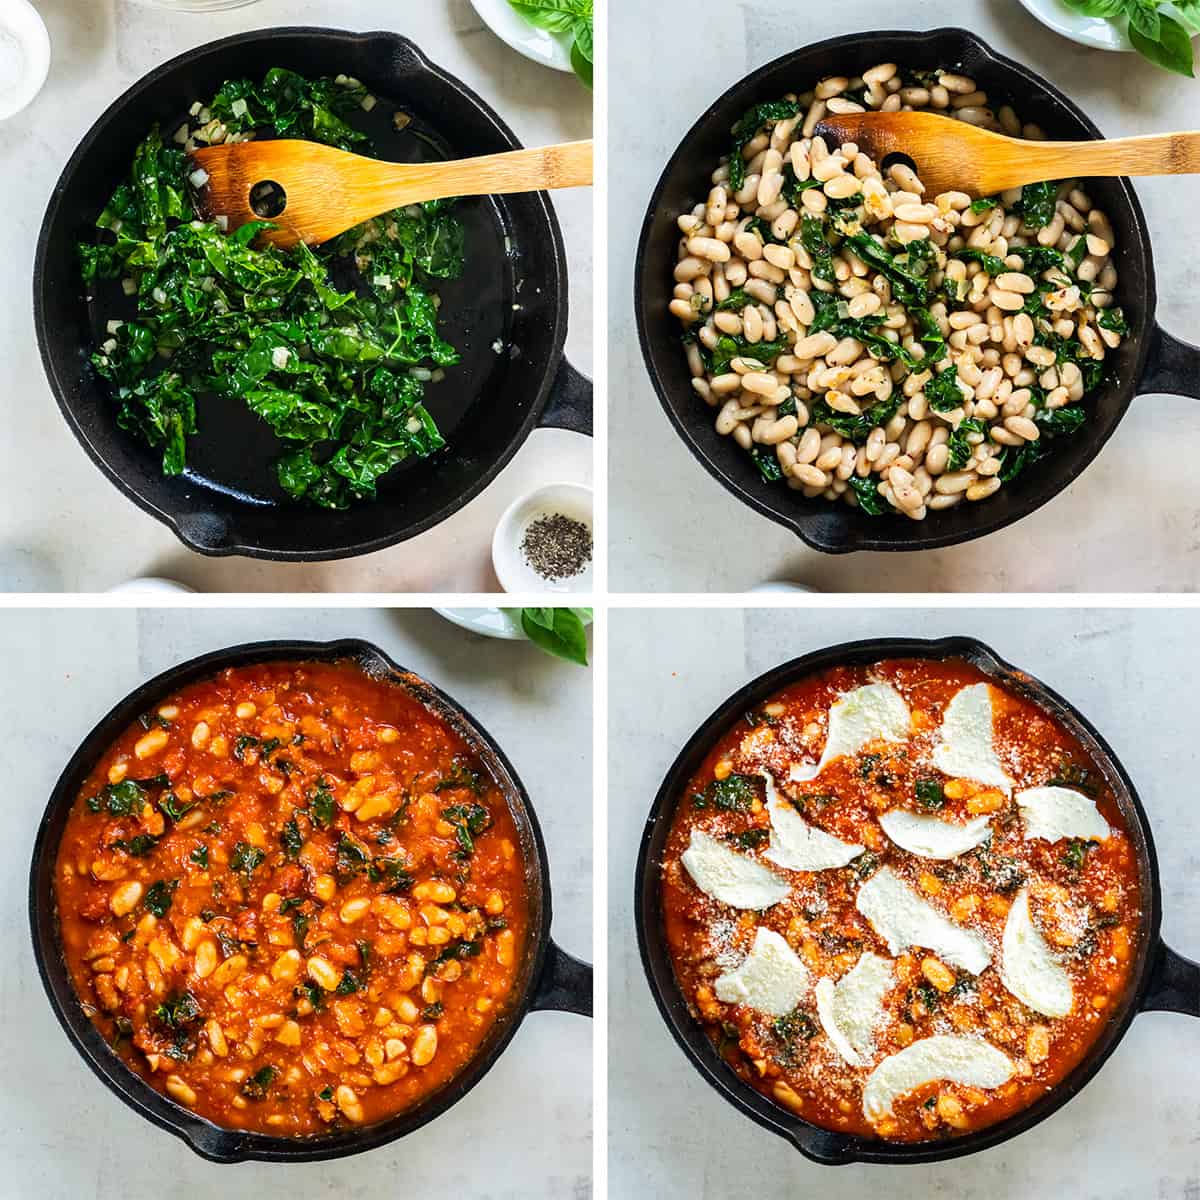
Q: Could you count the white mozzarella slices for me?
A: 11